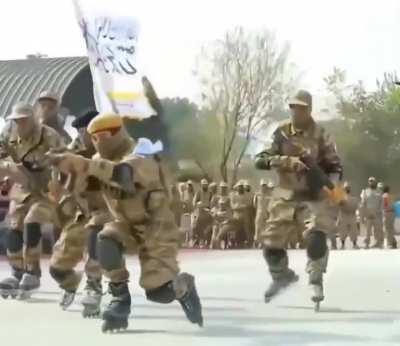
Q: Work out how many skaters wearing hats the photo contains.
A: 5